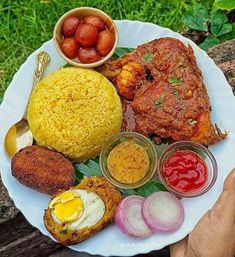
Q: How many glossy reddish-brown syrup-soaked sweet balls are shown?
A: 6